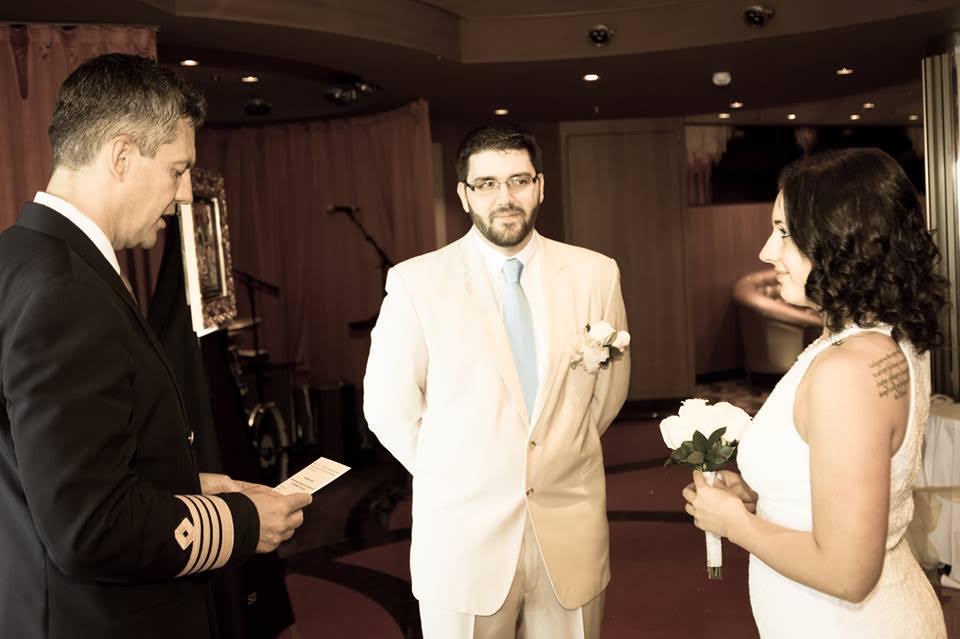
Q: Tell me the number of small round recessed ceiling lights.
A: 11